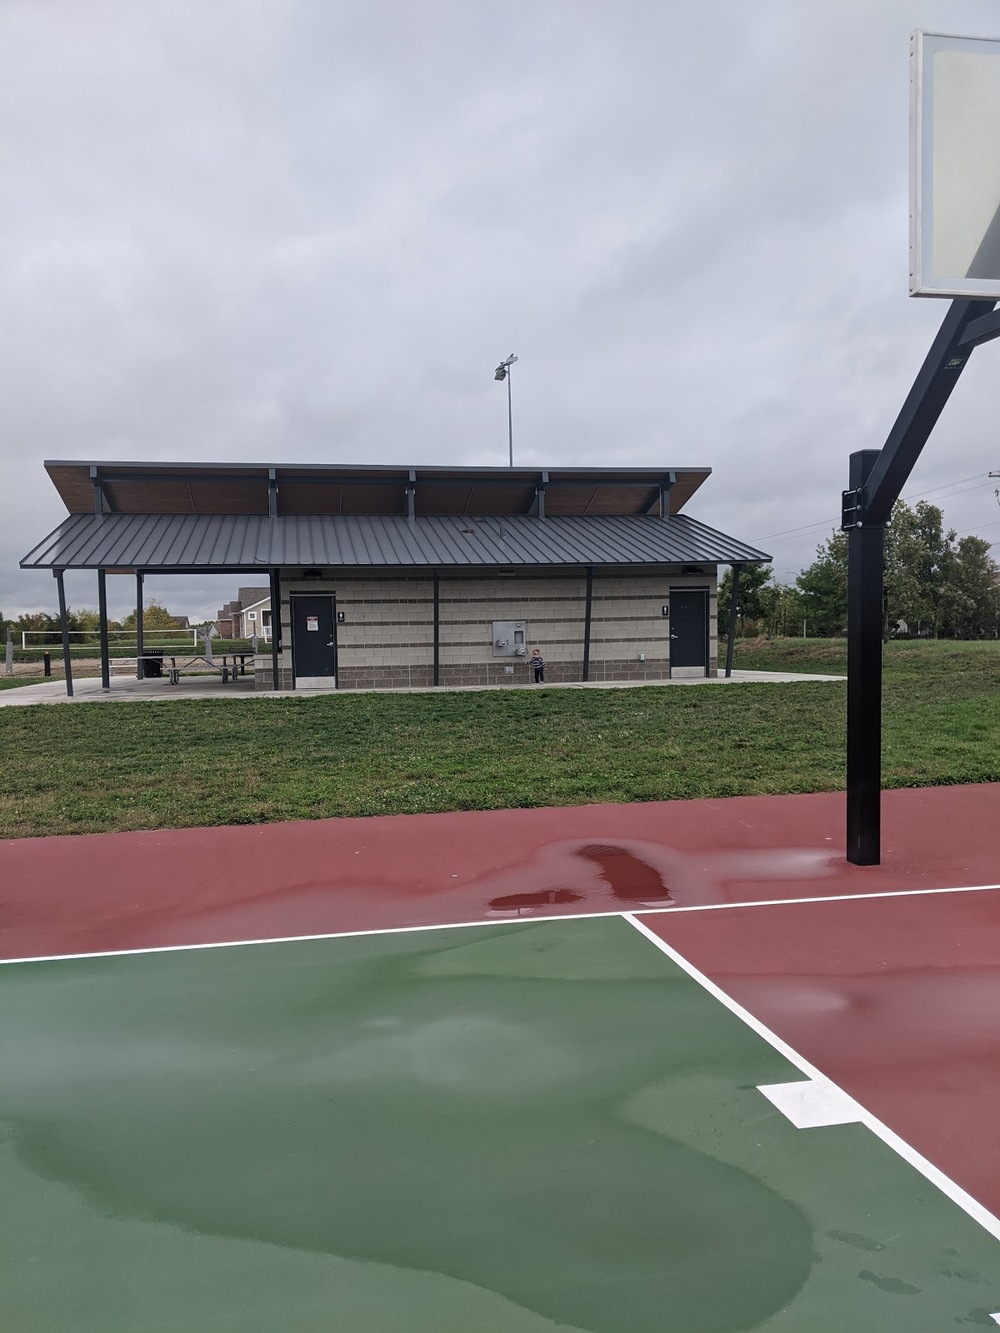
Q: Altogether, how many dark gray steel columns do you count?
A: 7